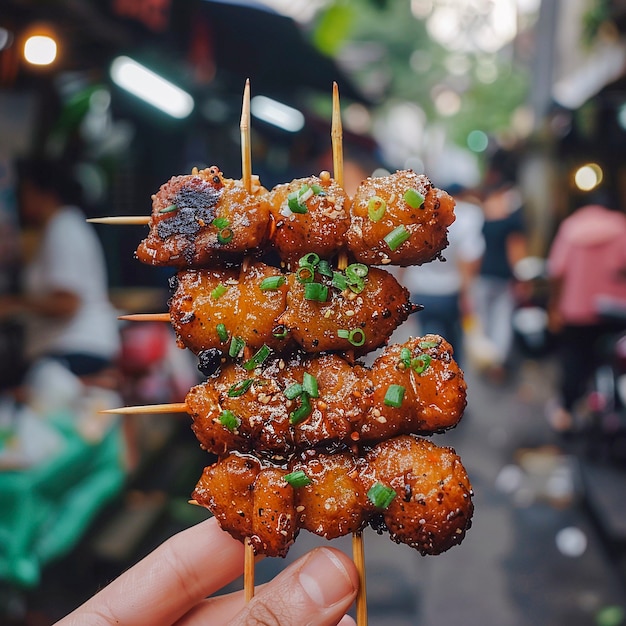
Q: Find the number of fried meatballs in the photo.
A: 11